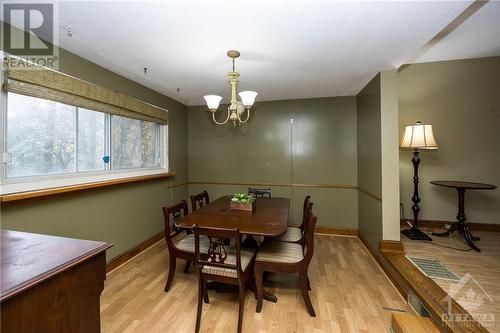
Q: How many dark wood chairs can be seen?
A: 6